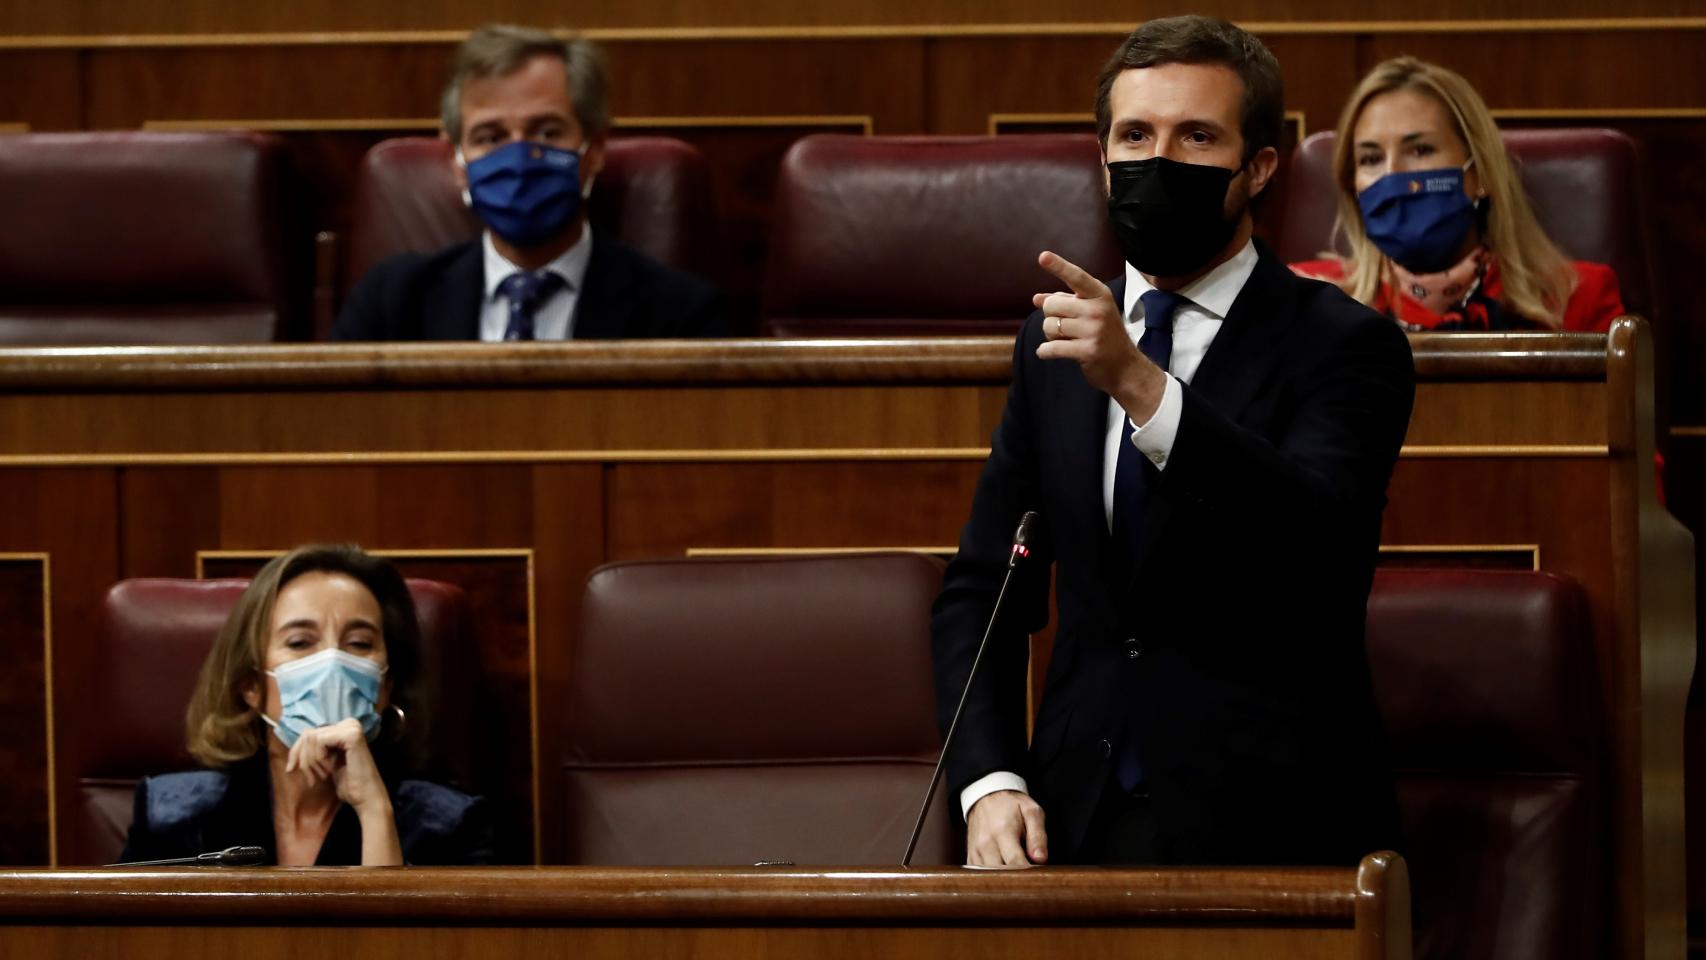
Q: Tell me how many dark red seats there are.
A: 7